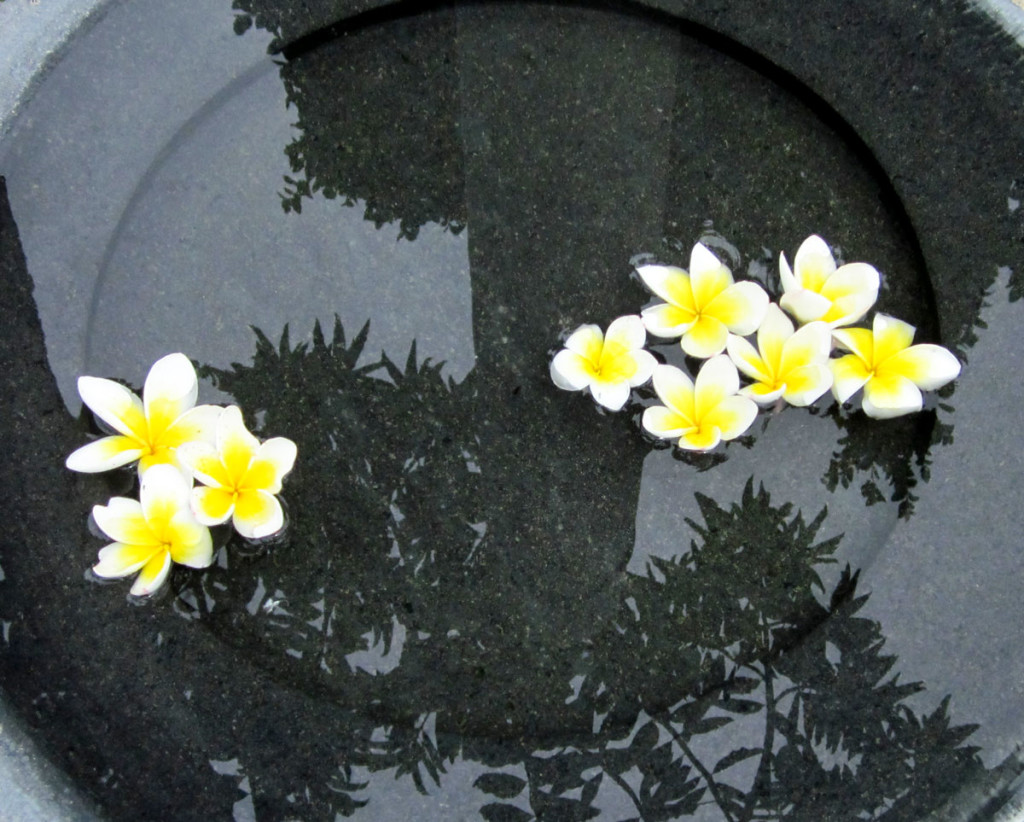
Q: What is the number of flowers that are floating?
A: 9